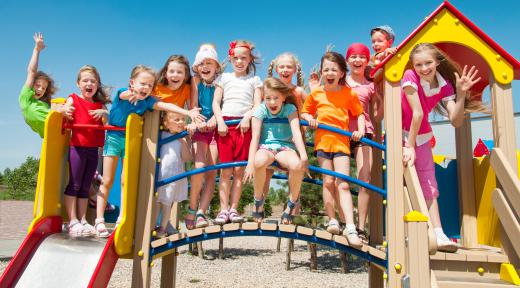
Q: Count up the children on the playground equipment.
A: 13